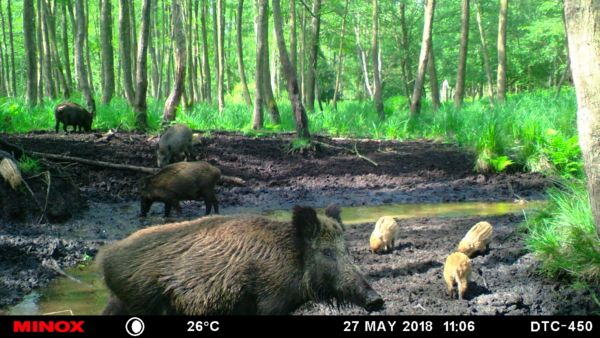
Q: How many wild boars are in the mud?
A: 7